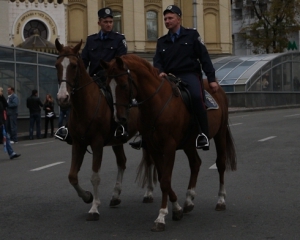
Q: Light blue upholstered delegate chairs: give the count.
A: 0